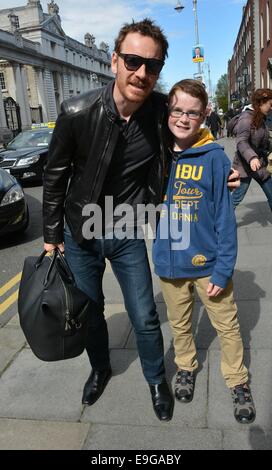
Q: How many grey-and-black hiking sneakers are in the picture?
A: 2